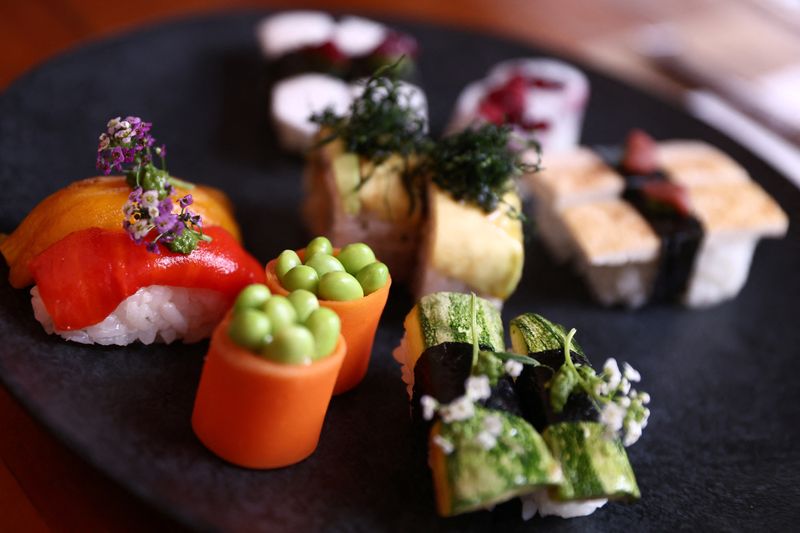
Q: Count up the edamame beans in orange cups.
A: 13